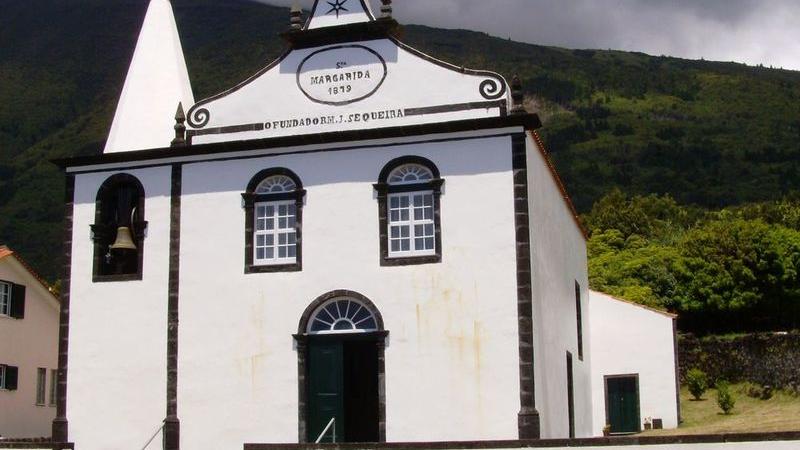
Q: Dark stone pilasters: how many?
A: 3